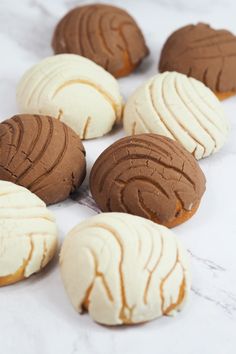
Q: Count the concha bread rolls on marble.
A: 8